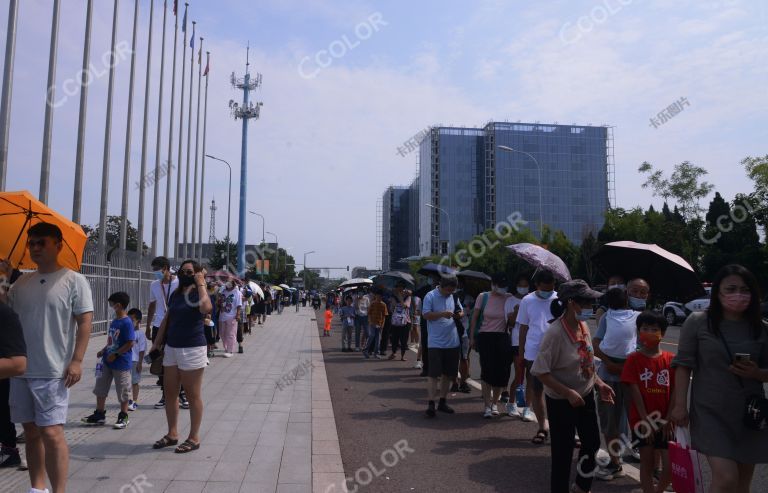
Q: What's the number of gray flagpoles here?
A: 12